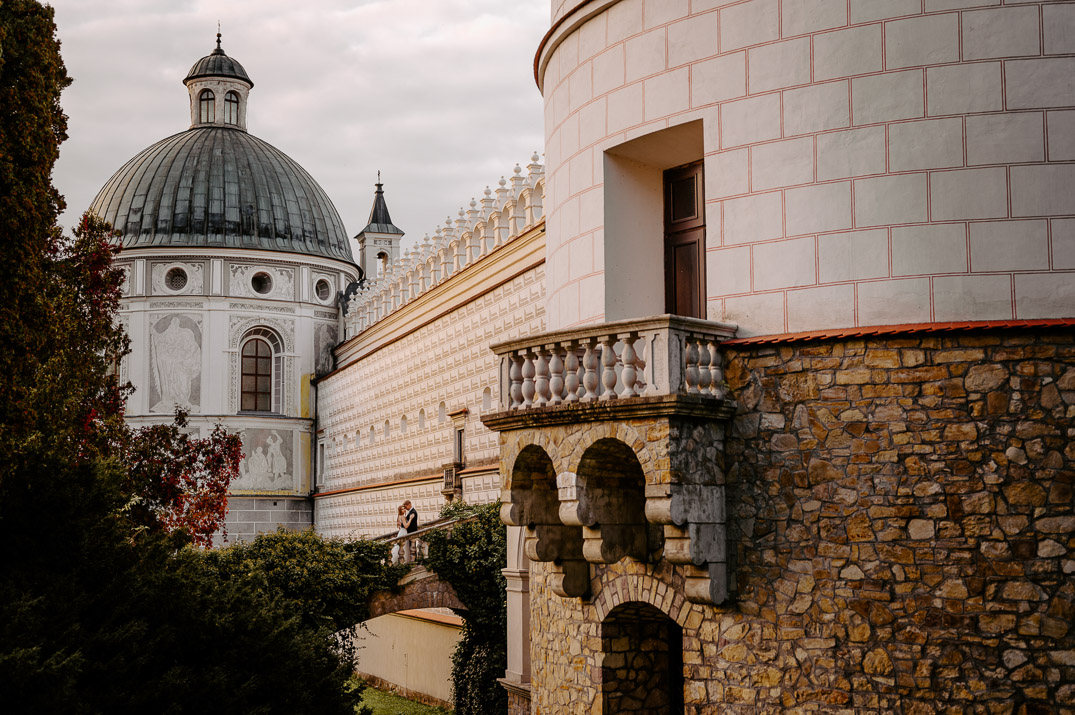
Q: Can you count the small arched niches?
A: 9